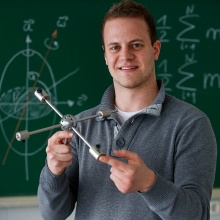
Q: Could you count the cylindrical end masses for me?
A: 4